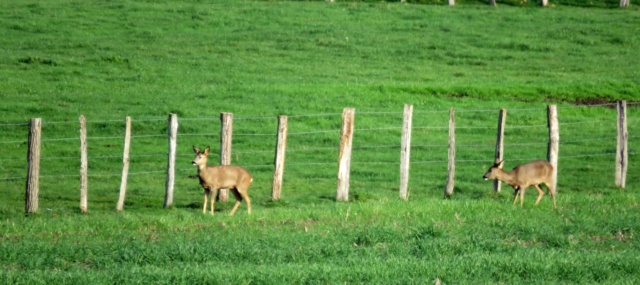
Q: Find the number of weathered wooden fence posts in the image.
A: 12